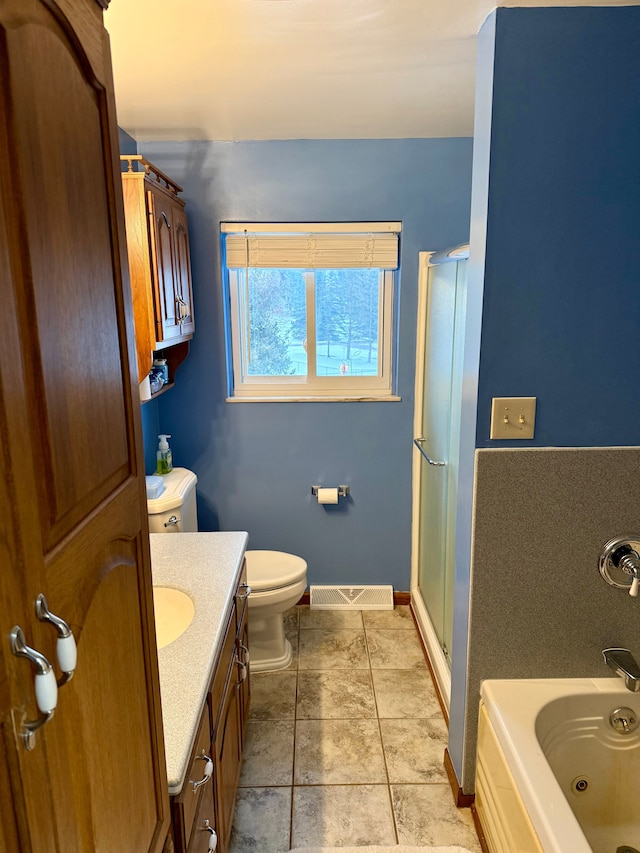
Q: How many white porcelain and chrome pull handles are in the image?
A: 9